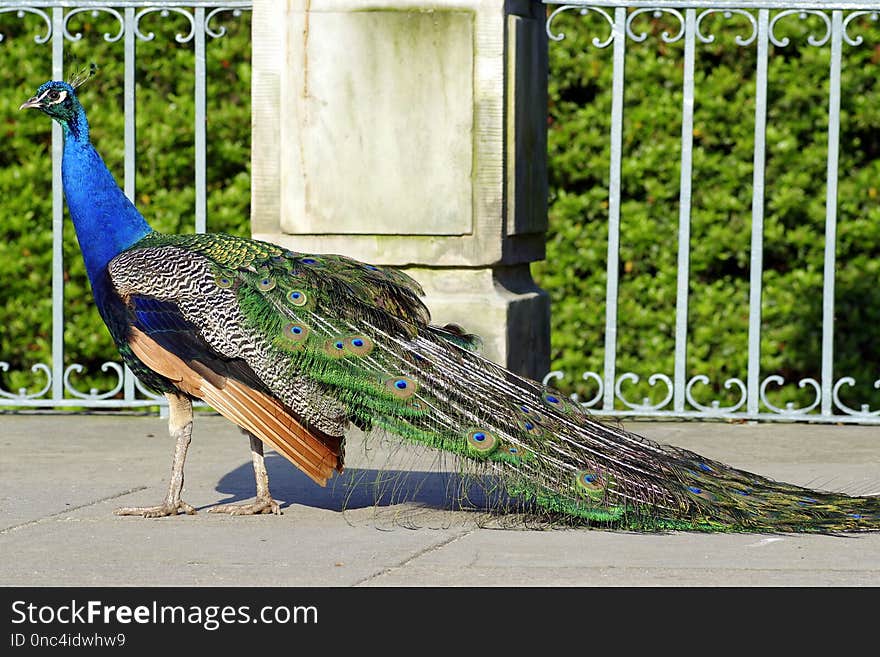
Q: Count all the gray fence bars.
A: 7